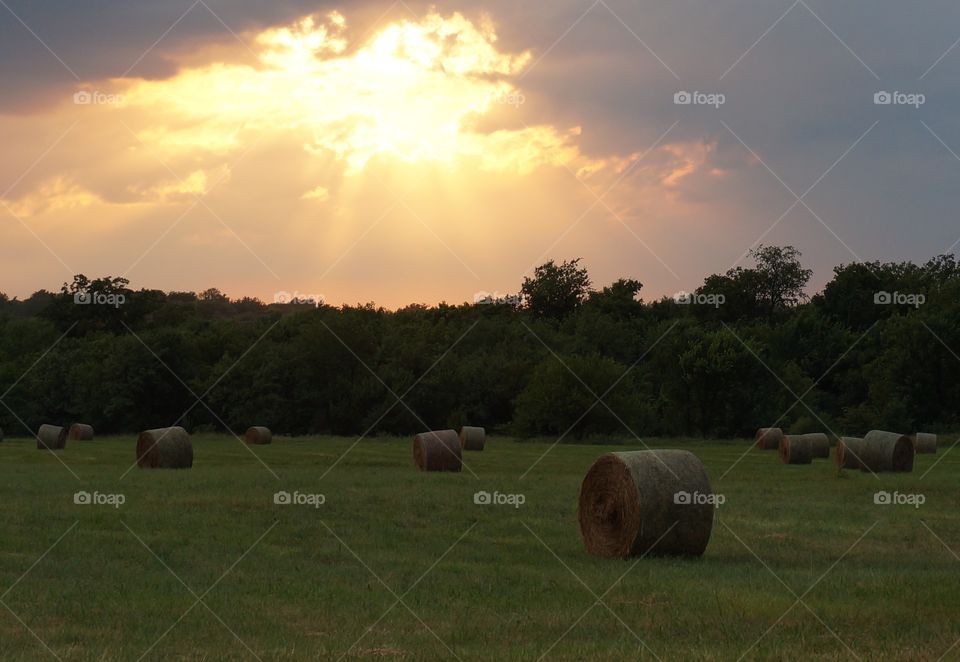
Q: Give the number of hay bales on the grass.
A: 13